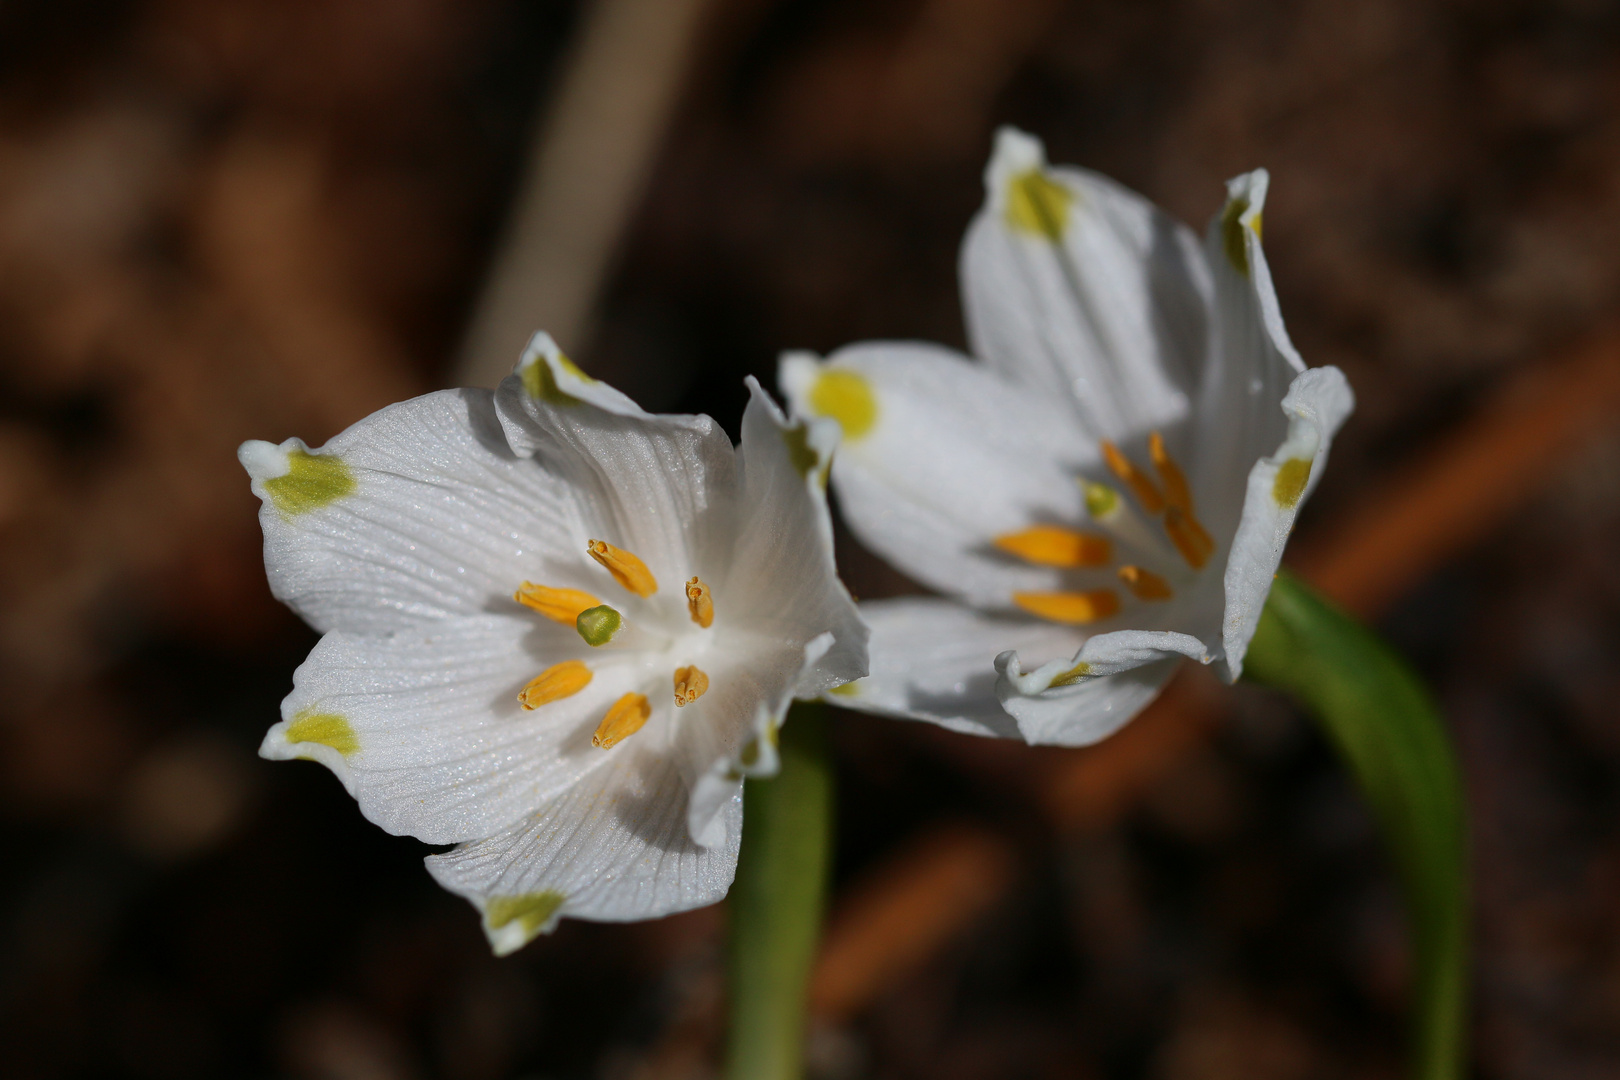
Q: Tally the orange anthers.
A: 12